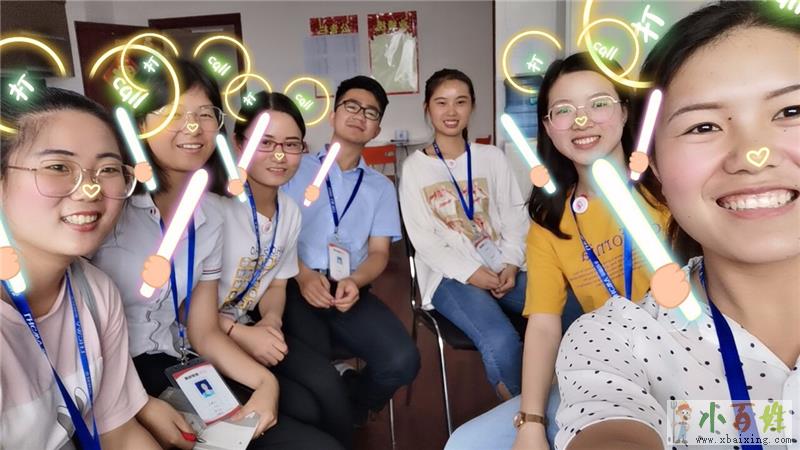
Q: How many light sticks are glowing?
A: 9